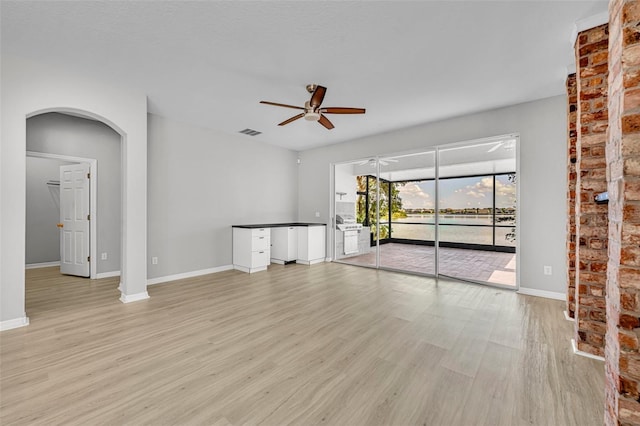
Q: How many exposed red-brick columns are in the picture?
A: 3